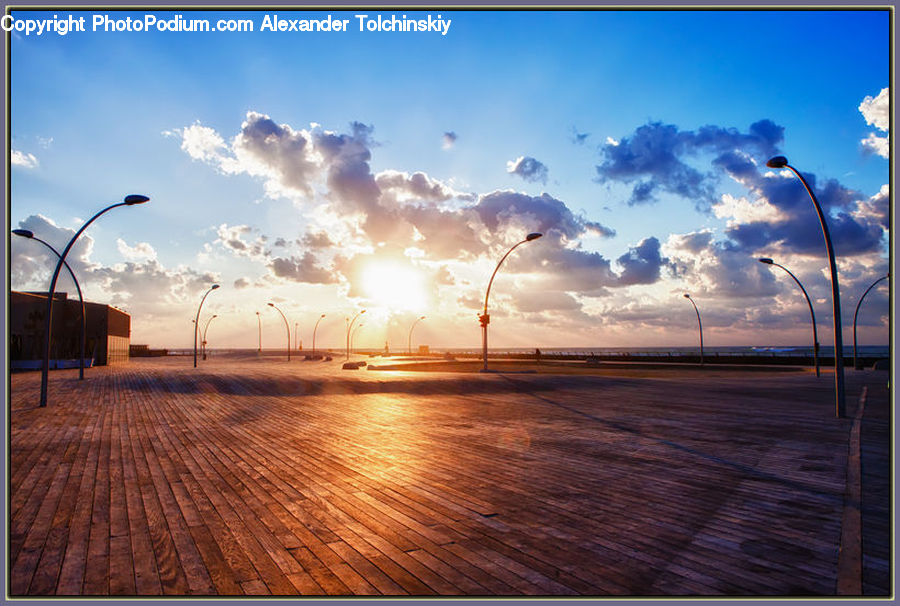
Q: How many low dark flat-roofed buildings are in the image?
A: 1